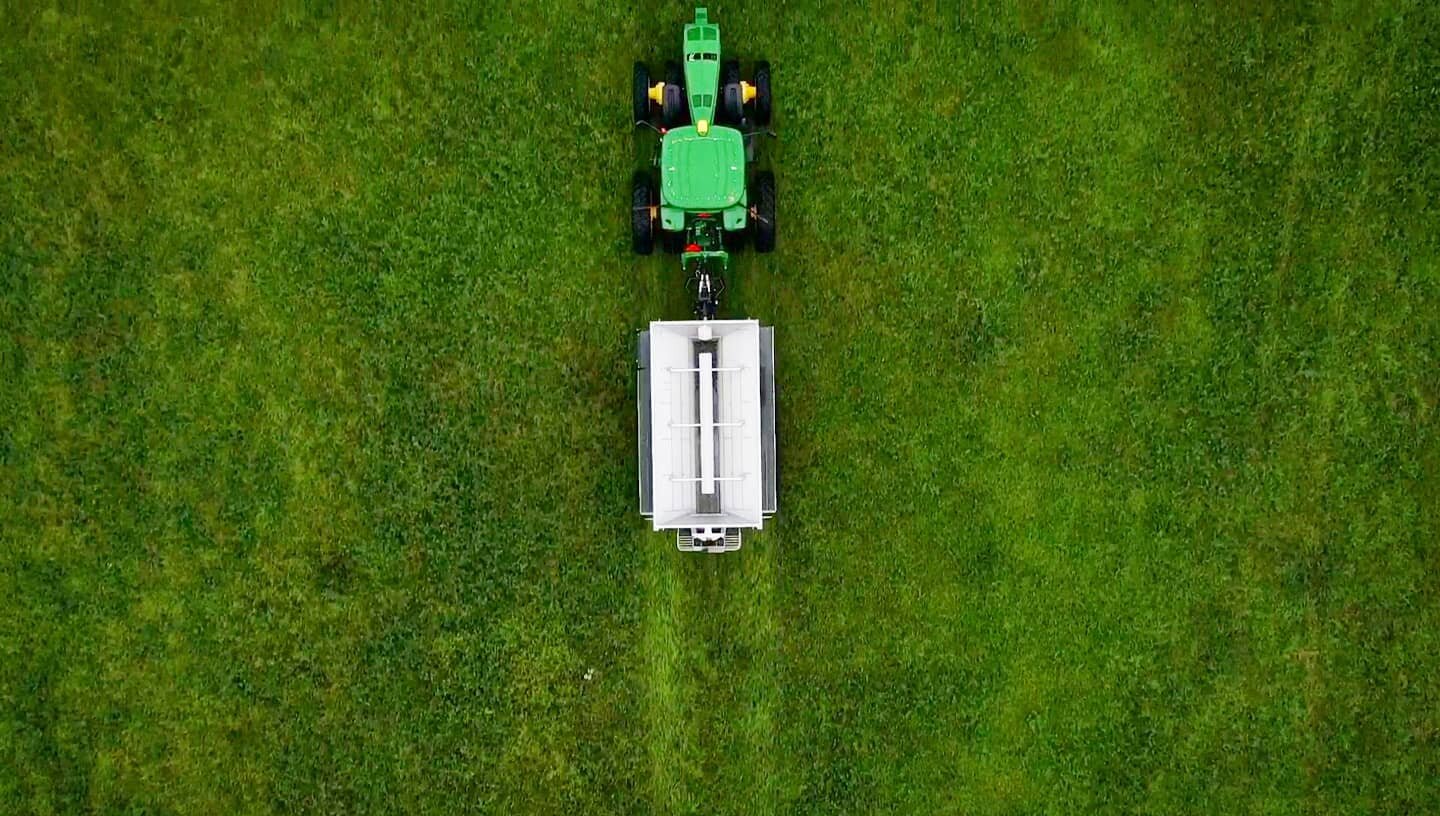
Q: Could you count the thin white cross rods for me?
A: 3